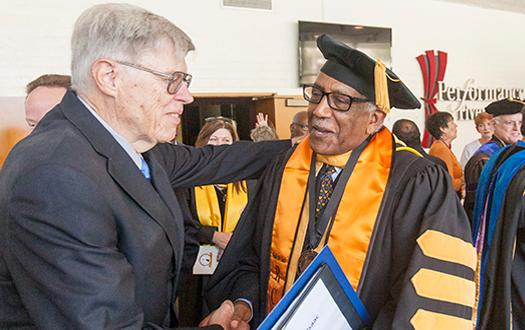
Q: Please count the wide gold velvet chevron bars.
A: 3